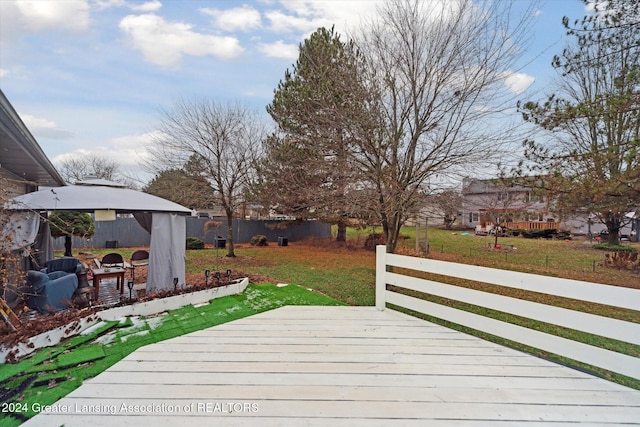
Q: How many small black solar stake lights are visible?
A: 5